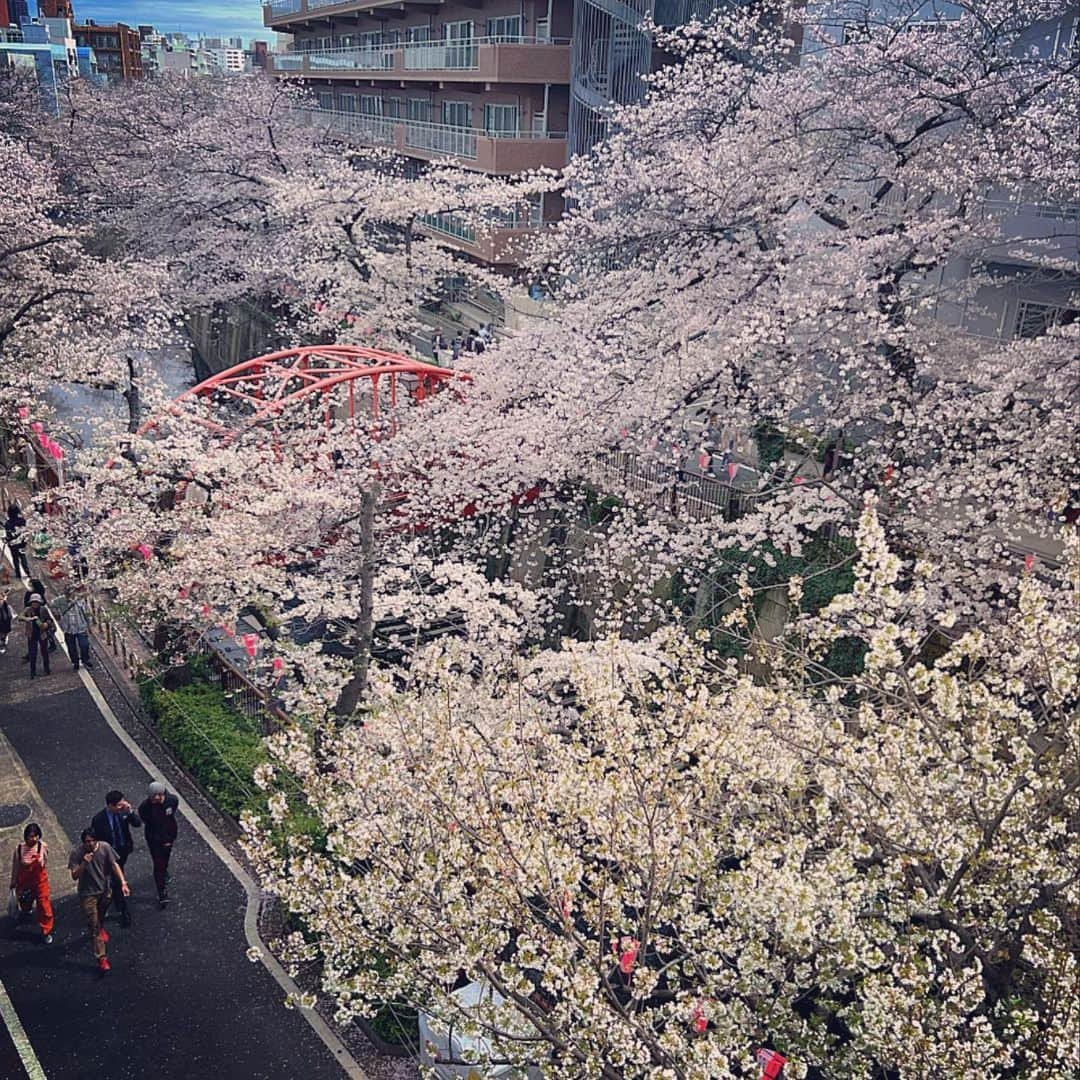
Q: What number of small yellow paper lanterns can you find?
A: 0